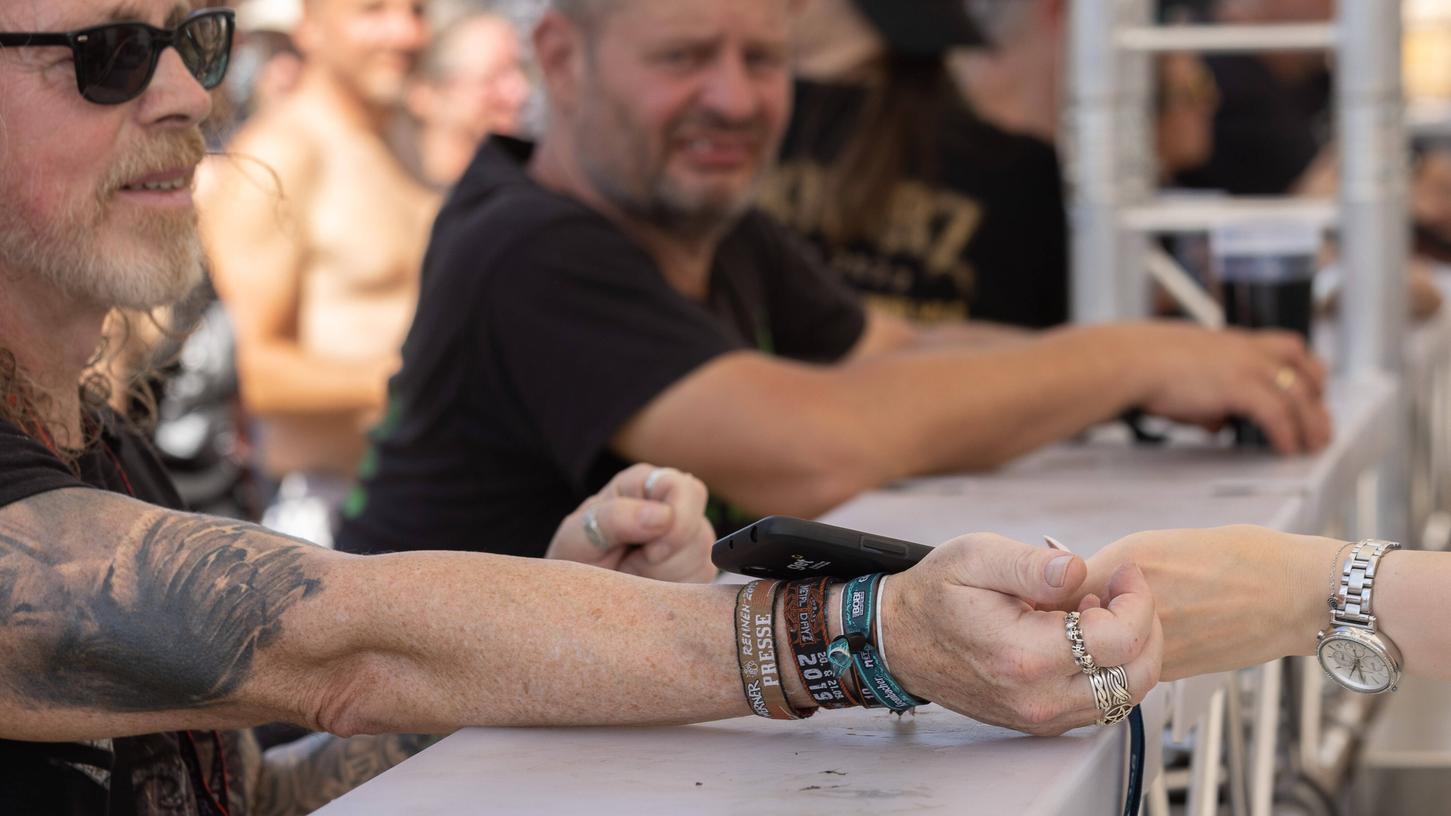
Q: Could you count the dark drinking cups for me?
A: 1